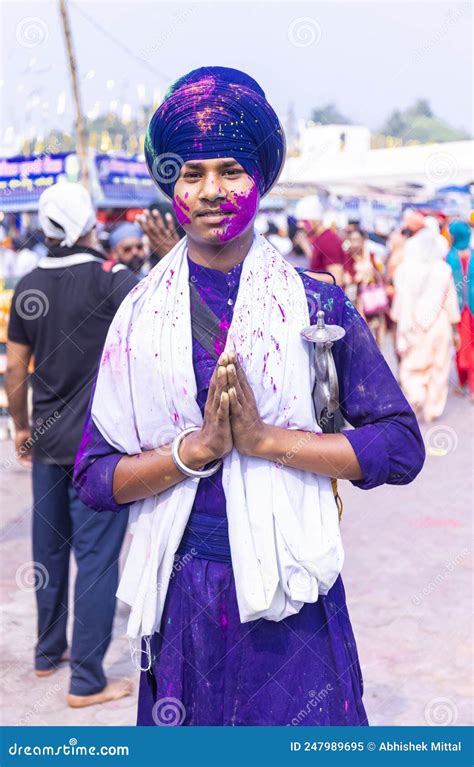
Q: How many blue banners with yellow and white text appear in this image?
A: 2